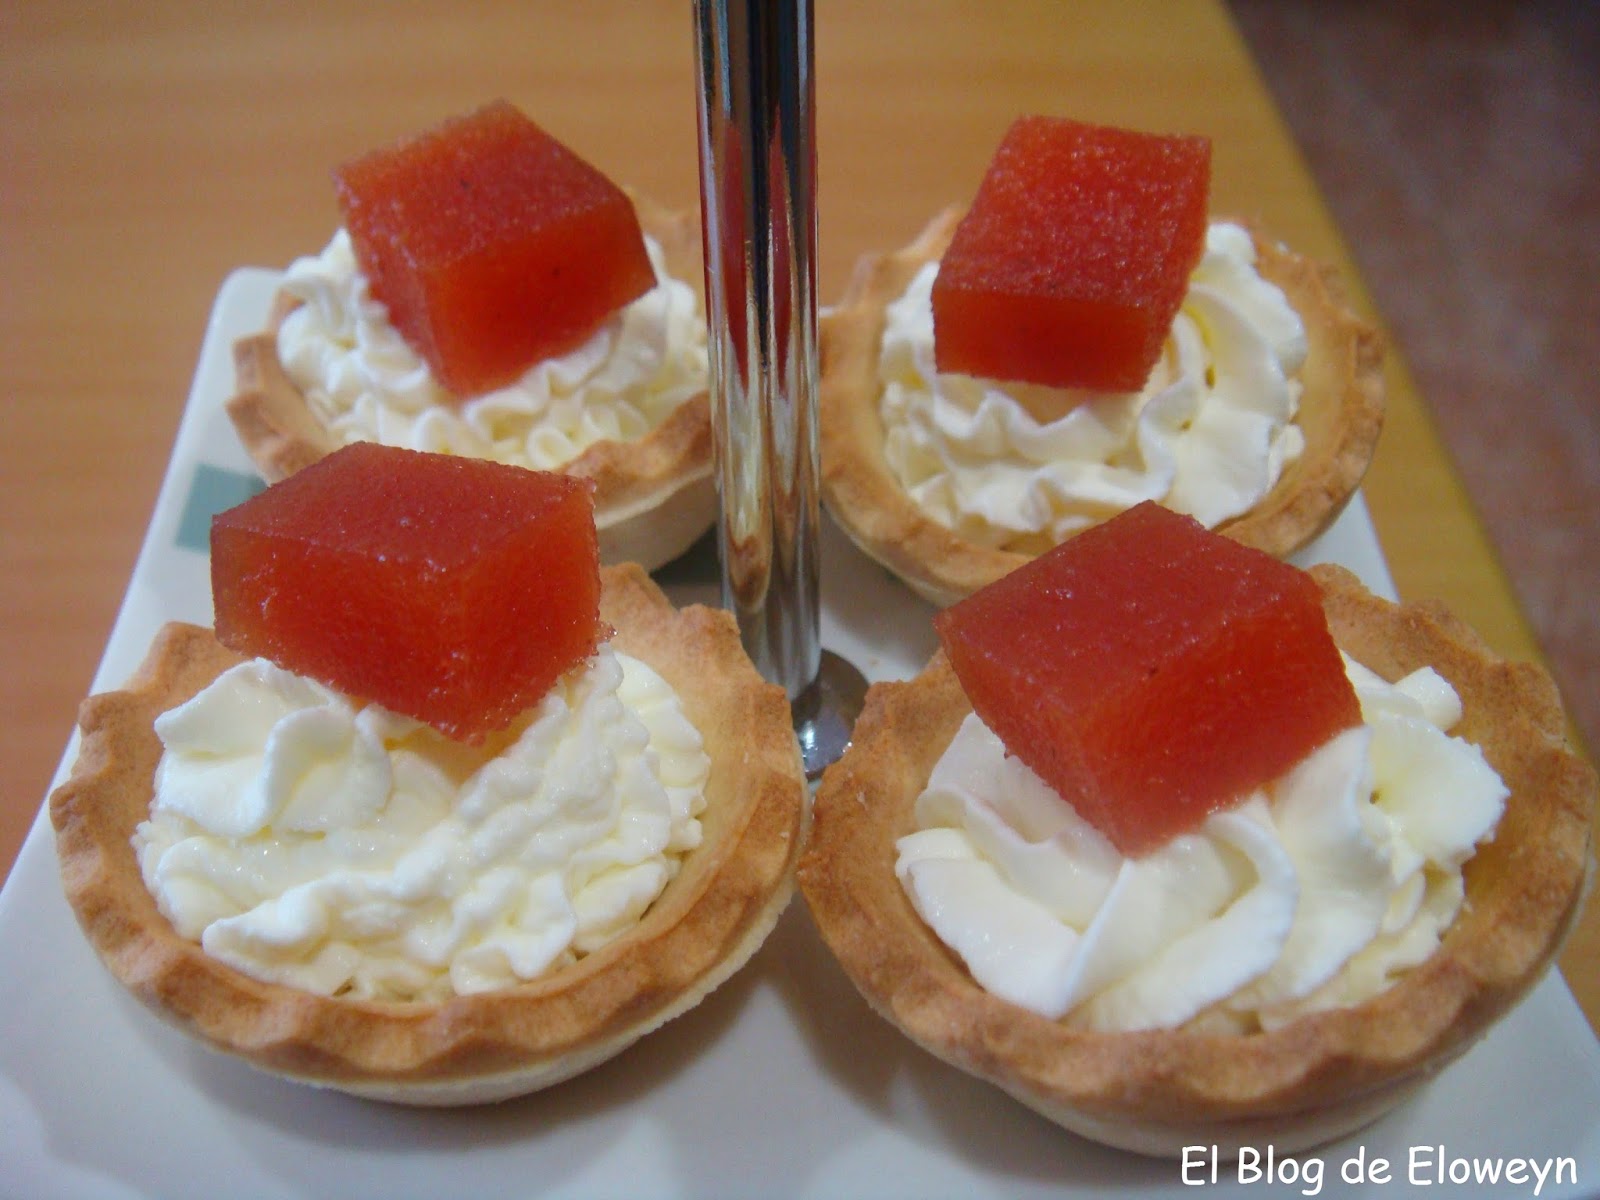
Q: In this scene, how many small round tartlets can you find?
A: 4